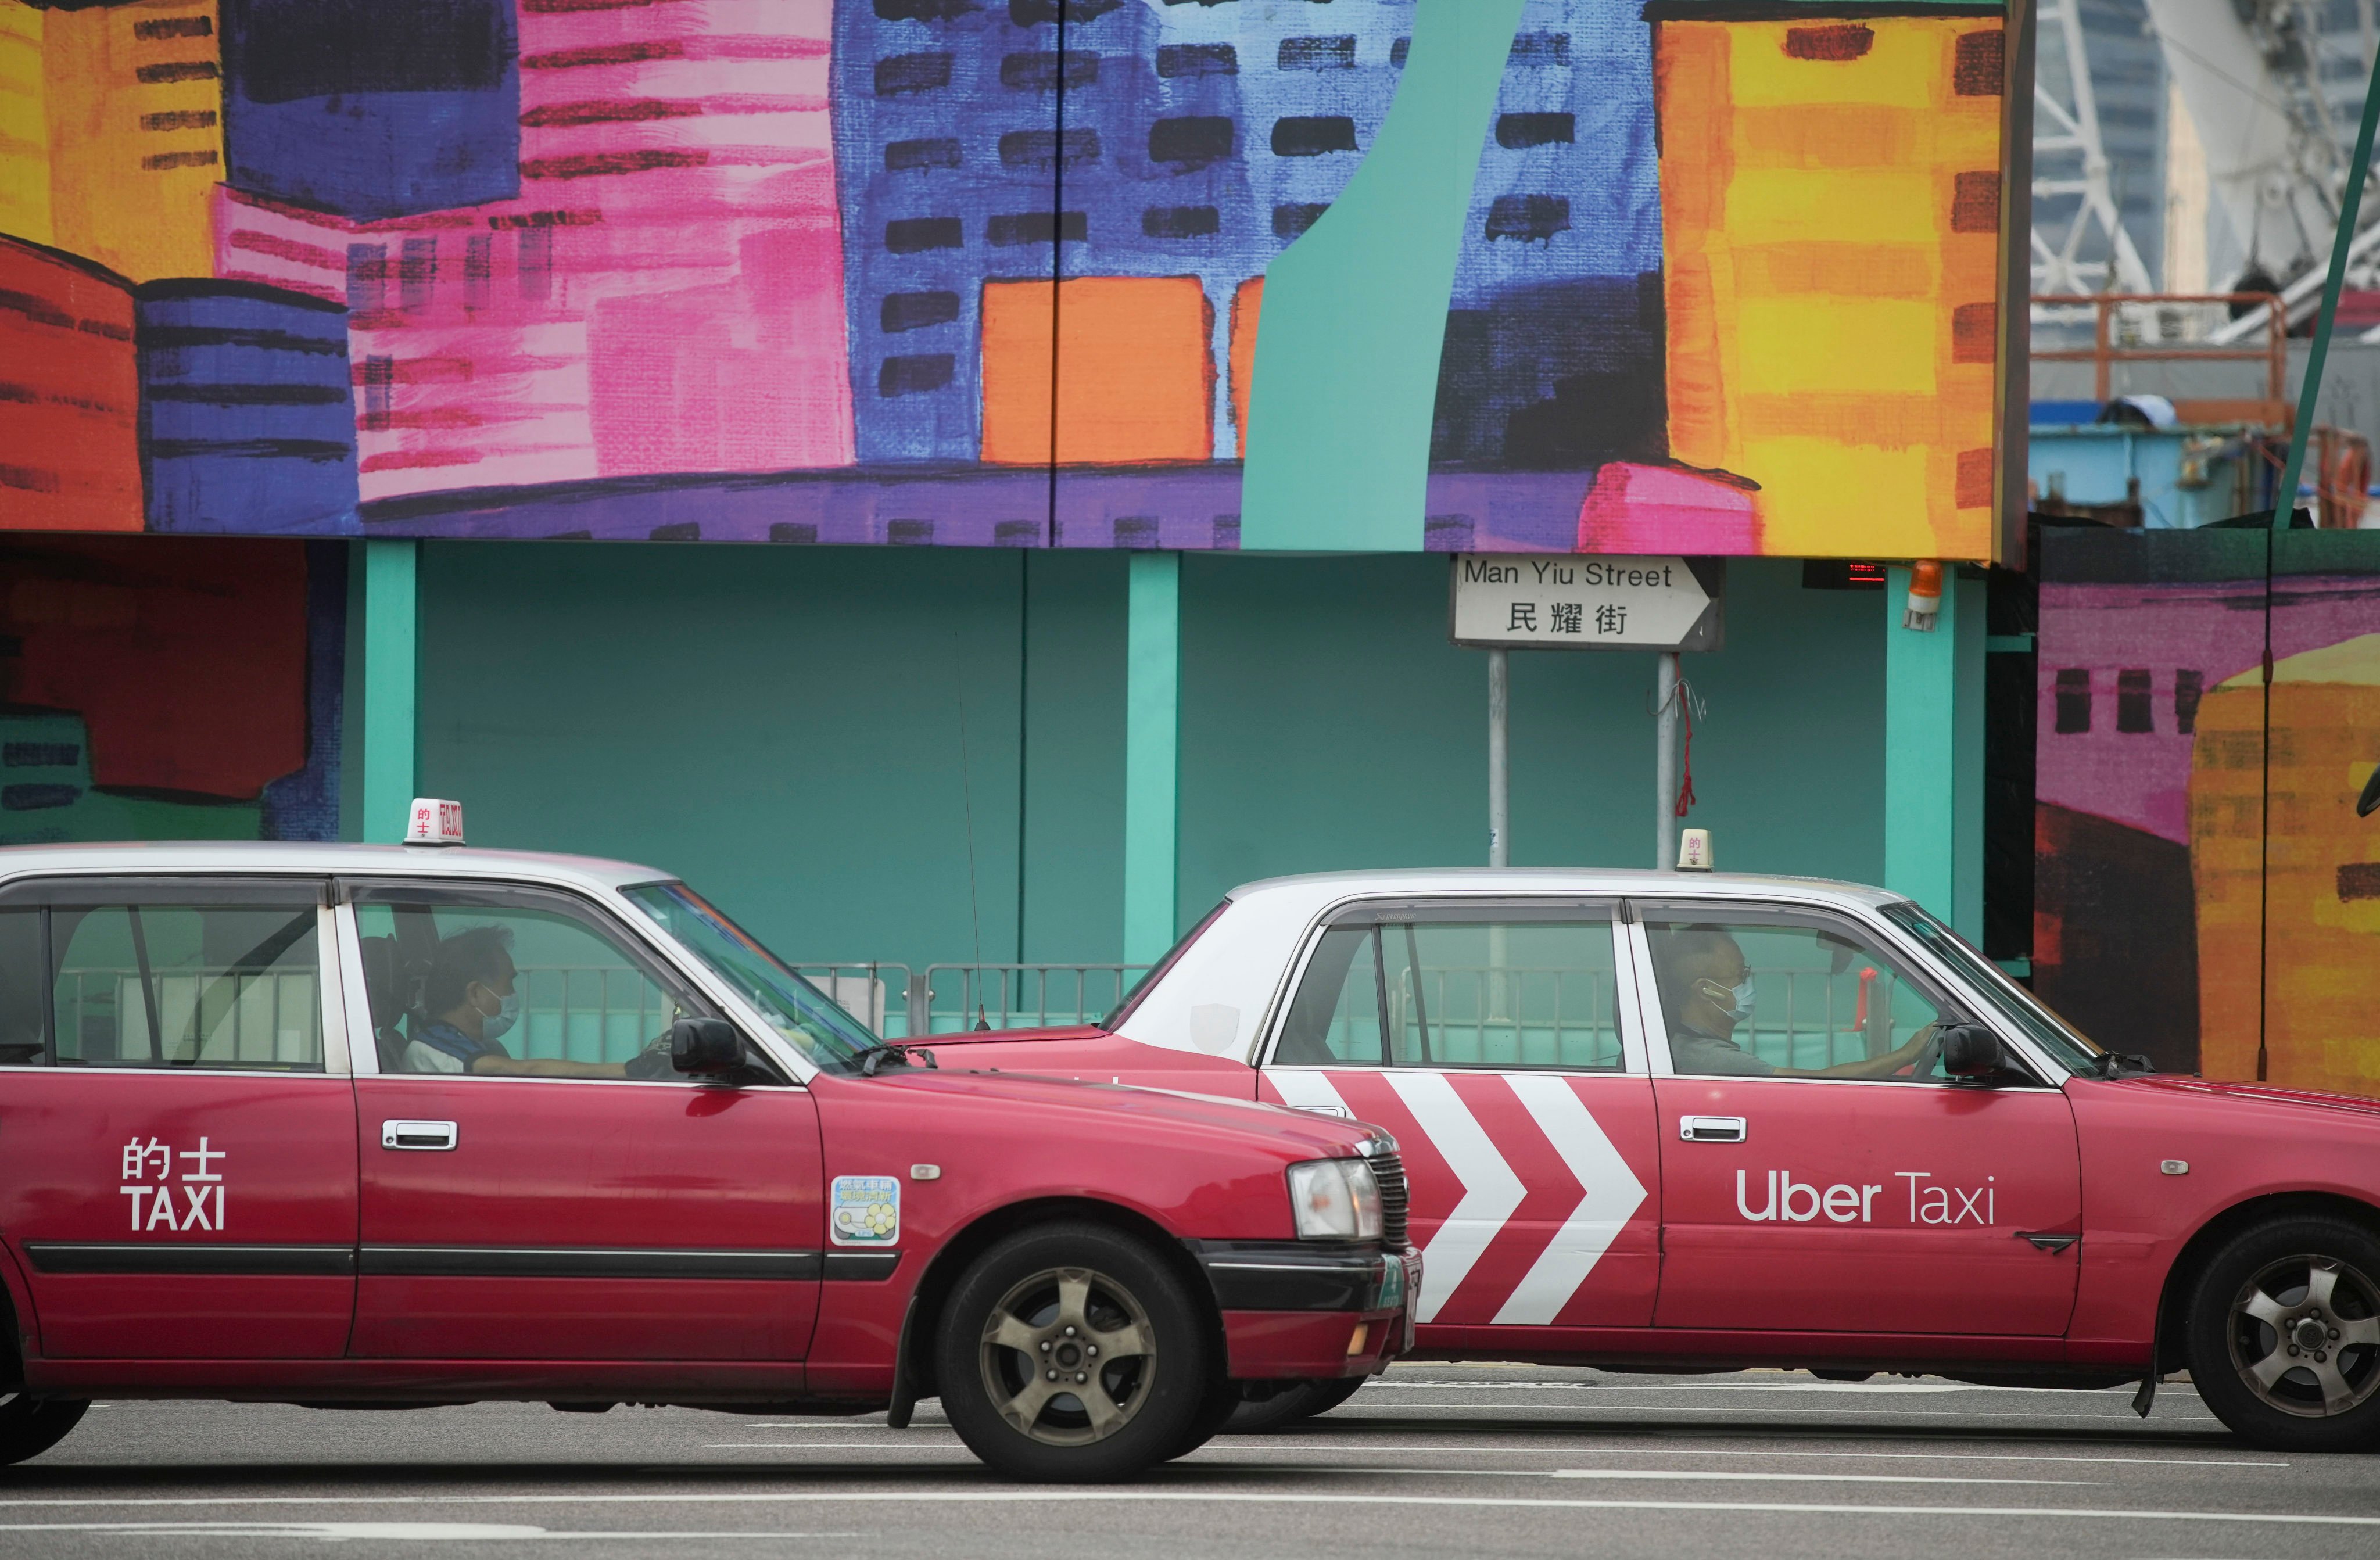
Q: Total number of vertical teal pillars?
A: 3